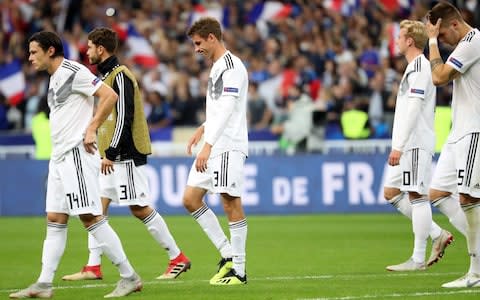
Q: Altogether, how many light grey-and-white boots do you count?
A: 5